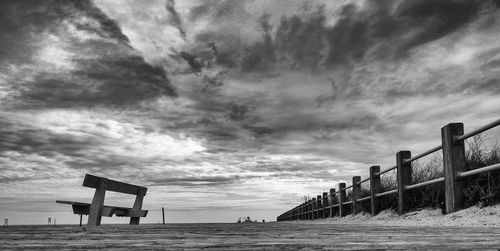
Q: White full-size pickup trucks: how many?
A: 0